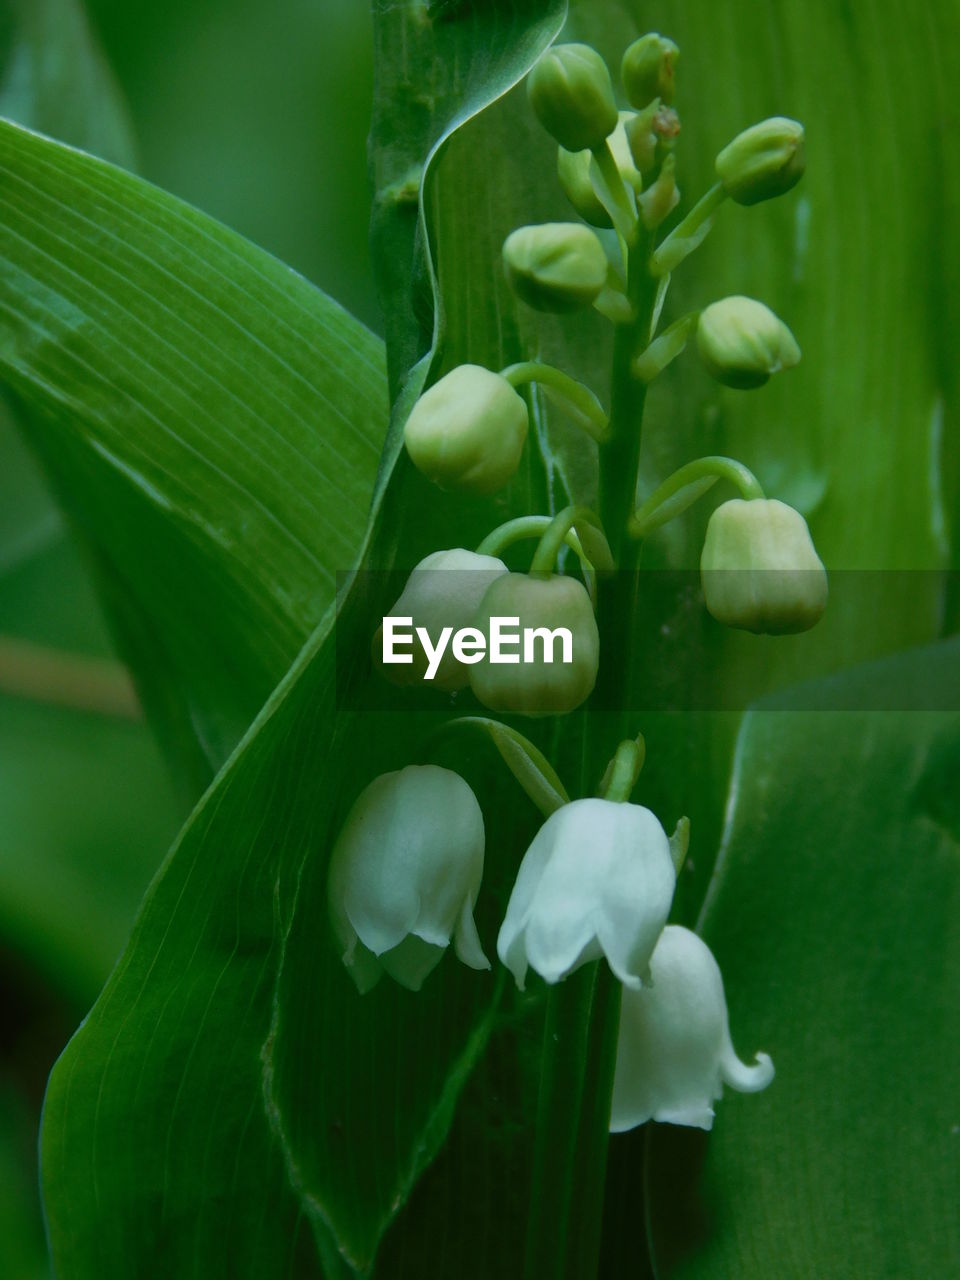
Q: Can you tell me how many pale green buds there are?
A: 10